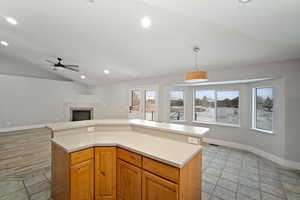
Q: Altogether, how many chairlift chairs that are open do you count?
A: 0